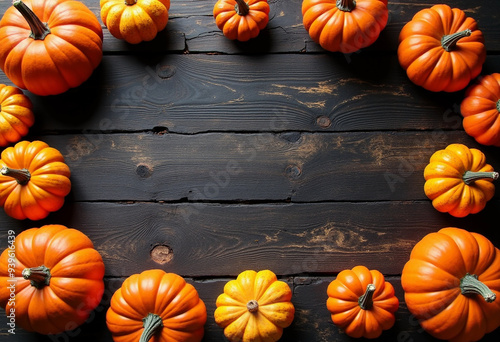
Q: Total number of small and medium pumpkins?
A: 11